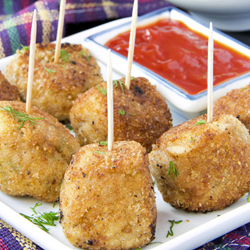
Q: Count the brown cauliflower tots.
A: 7